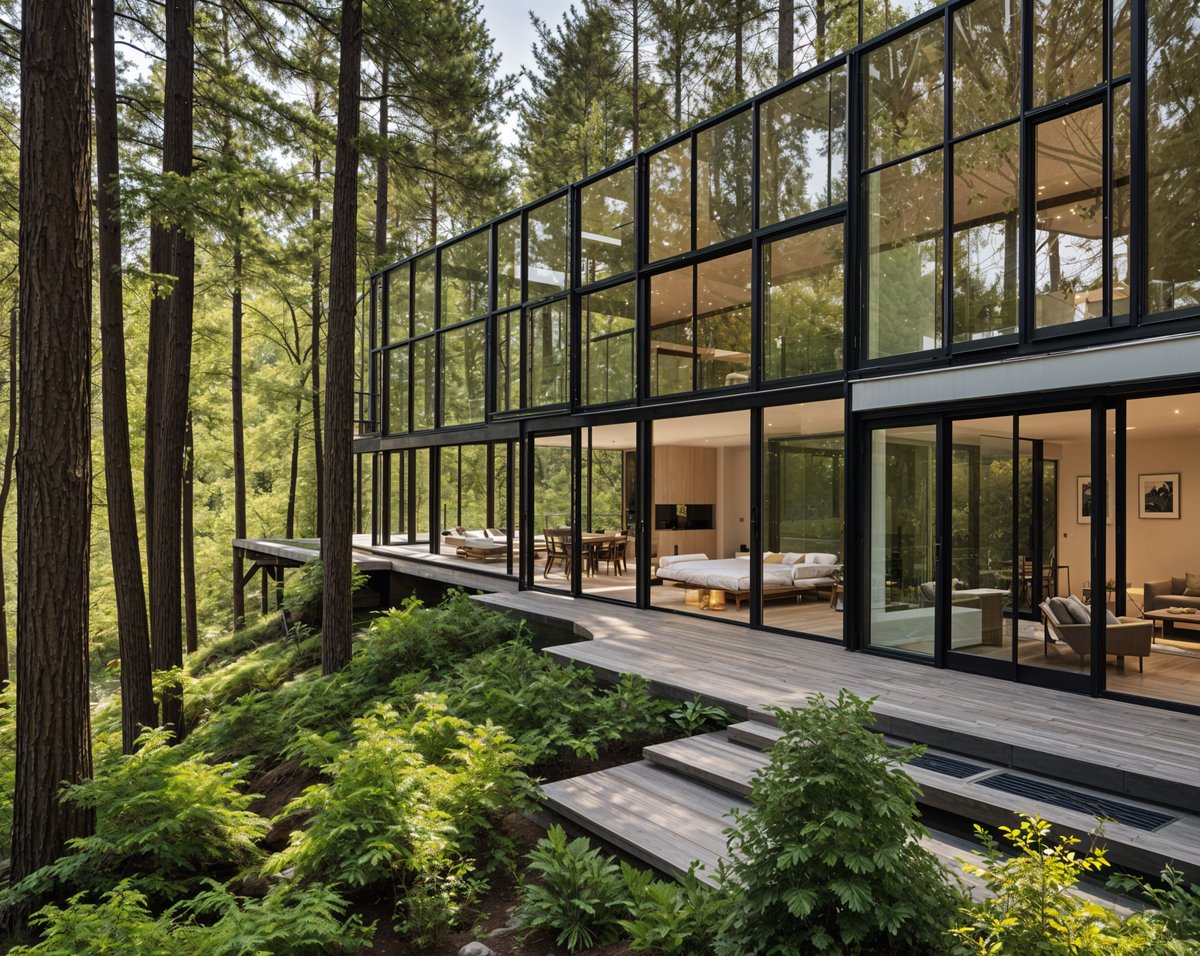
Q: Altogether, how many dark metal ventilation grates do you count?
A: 2